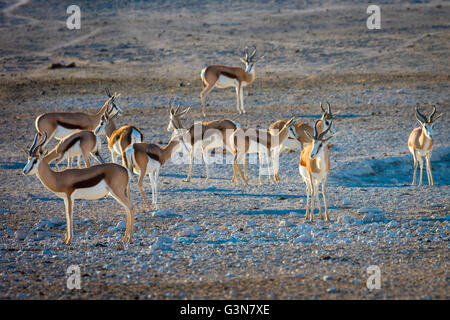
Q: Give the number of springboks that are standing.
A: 11